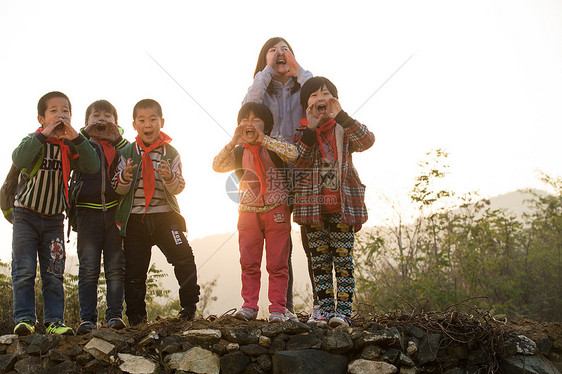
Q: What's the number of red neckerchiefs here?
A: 5